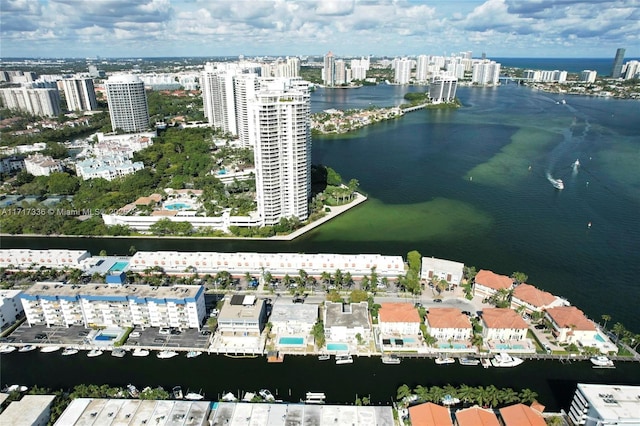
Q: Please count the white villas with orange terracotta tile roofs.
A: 6